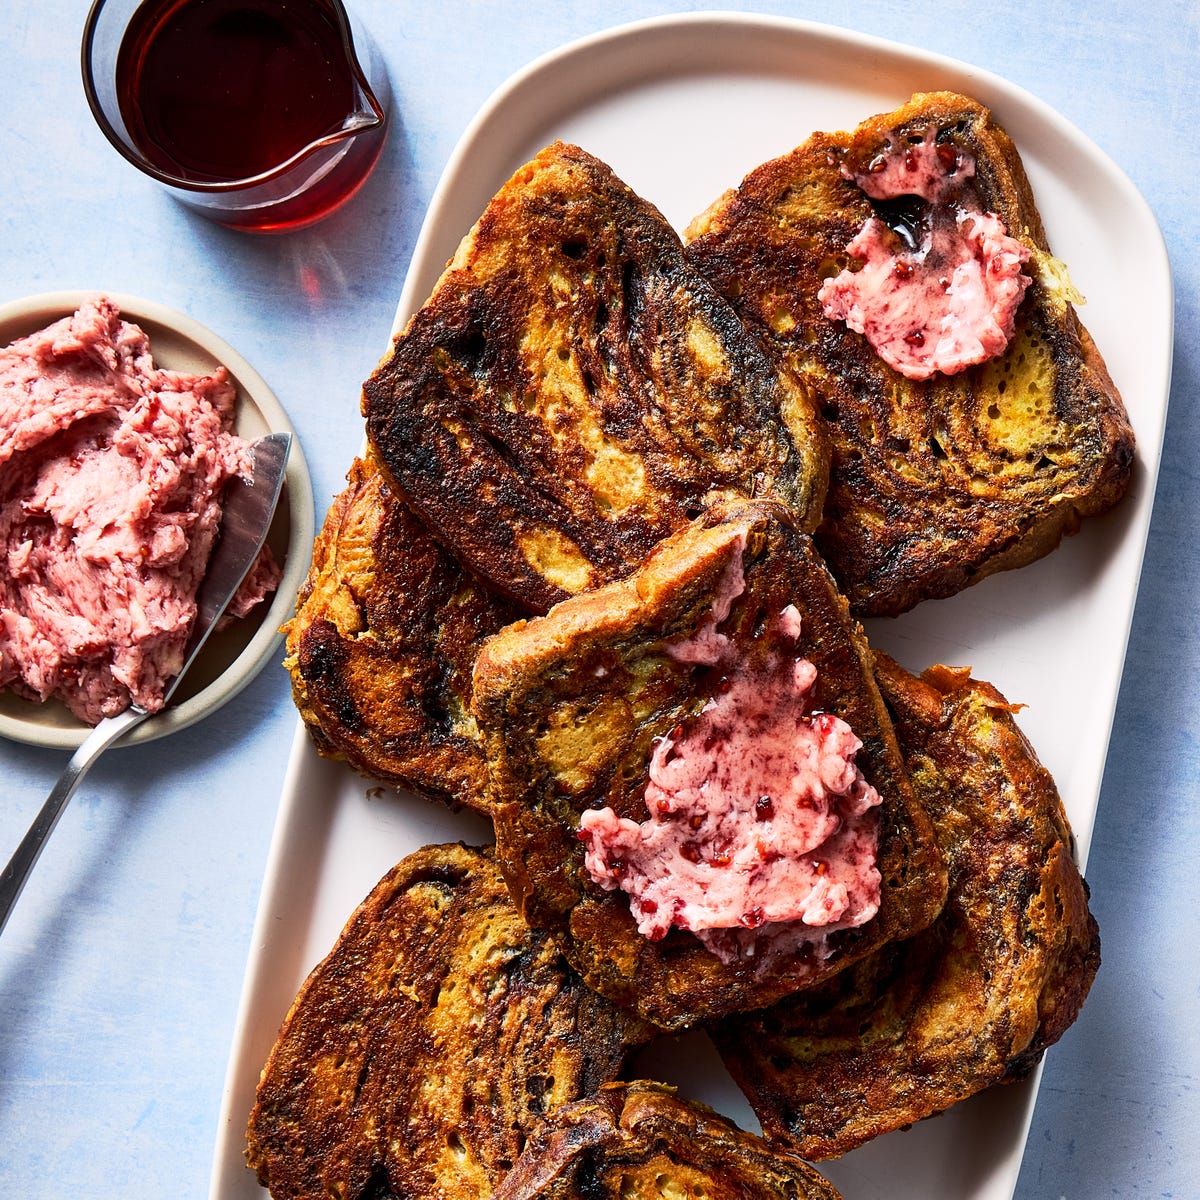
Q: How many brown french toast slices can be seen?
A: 7